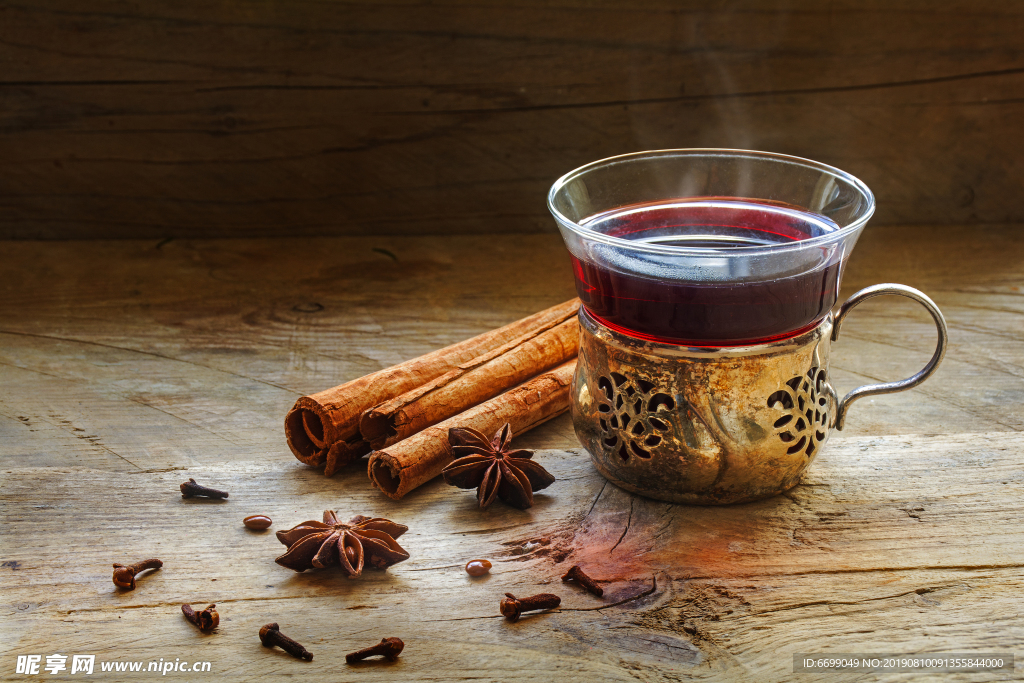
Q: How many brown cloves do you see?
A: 7